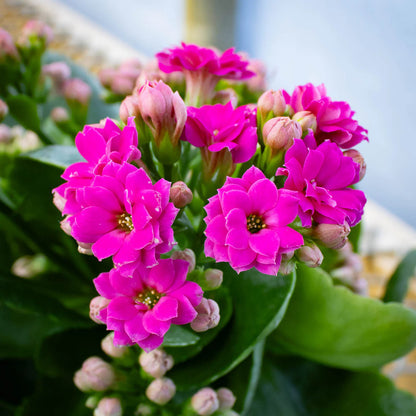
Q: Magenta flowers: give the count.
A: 8